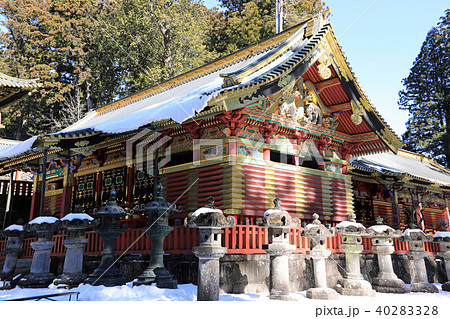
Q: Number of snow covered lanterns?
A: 10